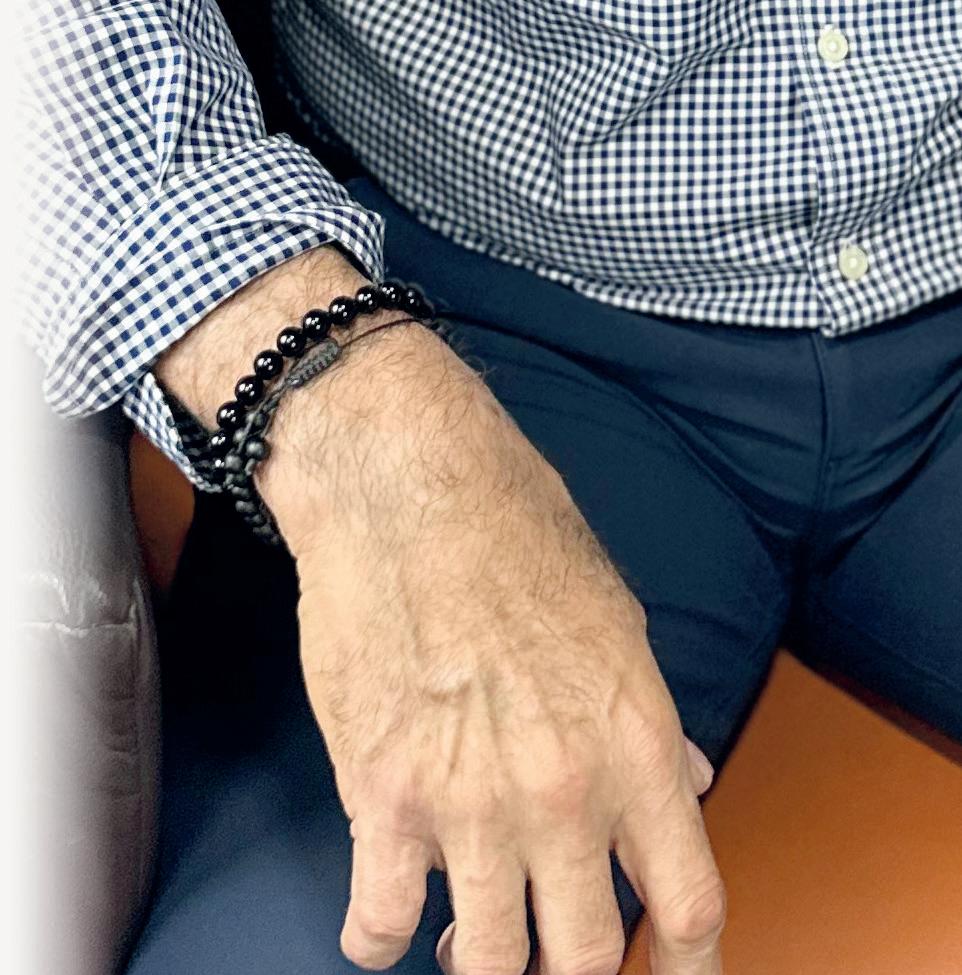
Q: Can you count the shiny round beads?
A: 11